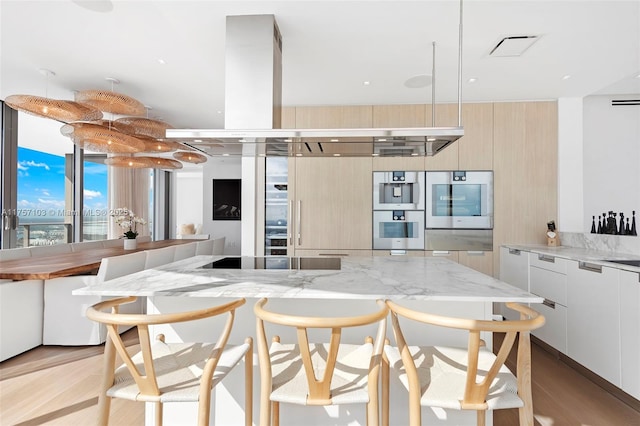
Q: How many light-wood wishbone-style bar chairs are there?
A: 3